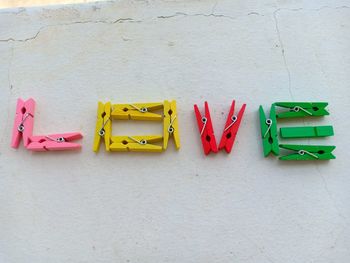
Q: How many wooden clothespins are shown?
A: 12